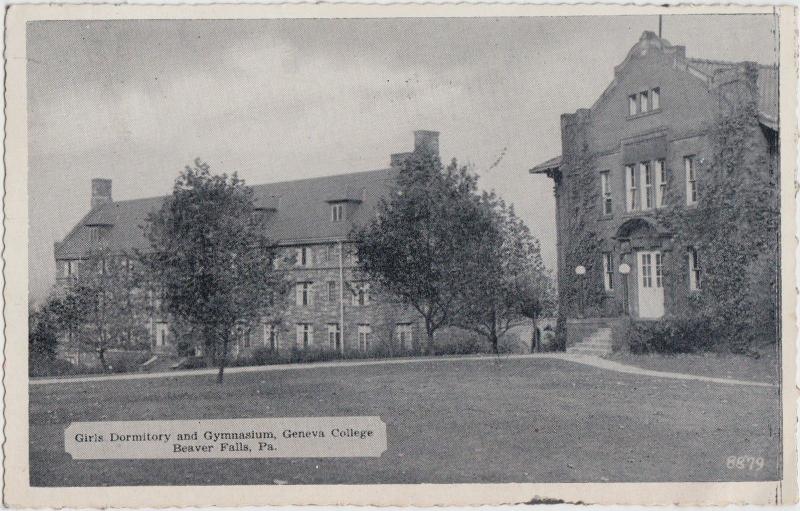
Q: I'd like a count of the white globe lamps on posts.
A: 2